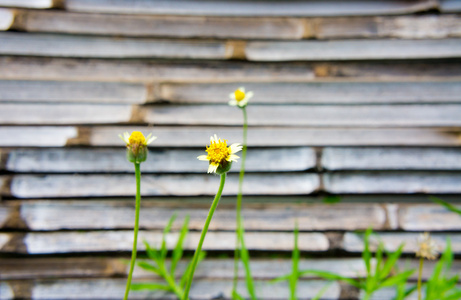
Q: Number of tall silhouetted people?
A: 0